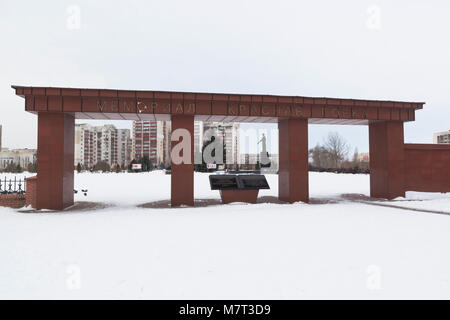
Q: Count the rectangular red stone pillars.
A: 4